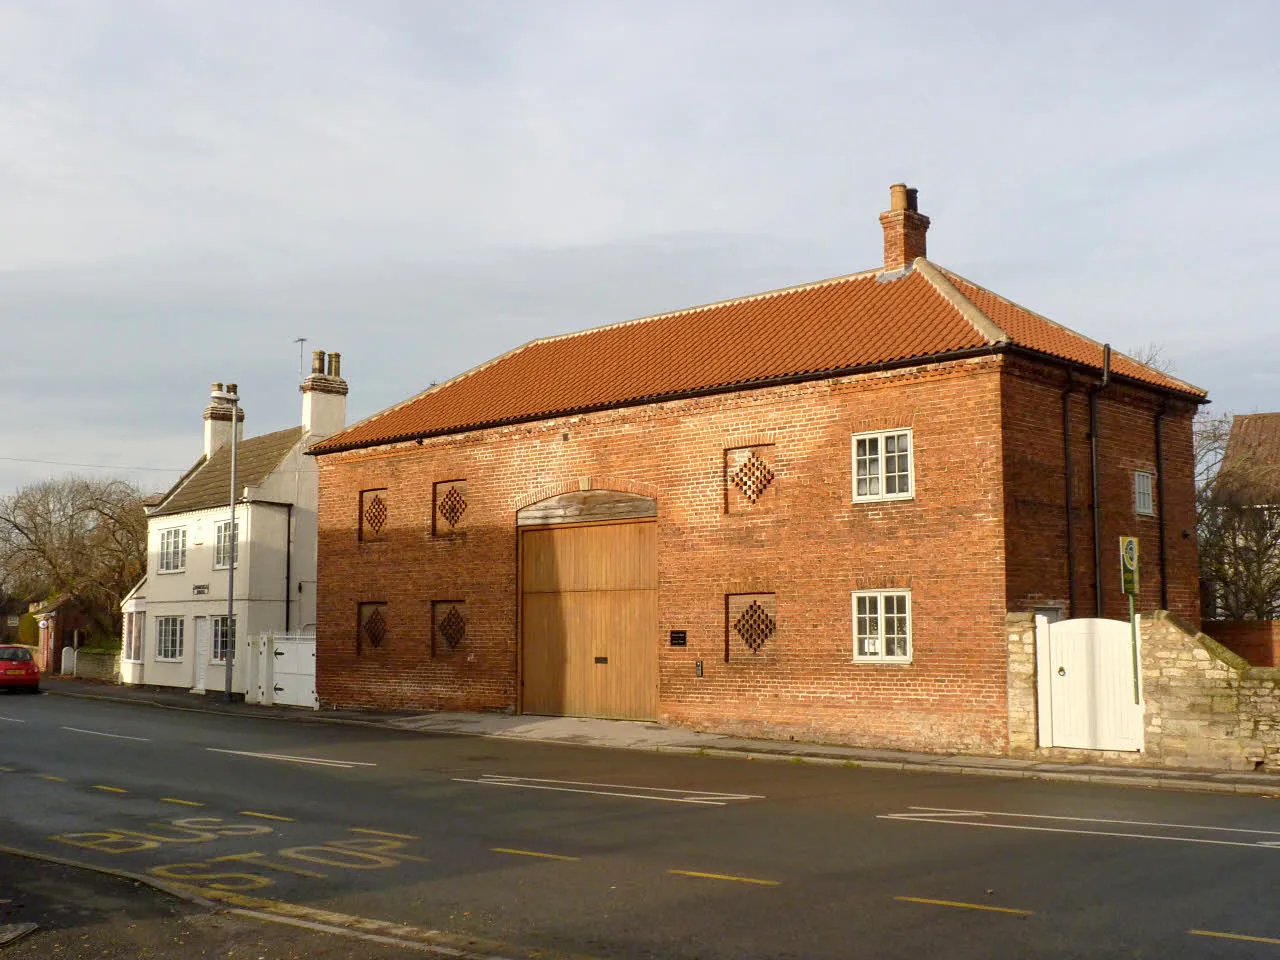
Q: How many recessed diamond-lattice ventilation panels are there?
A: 6